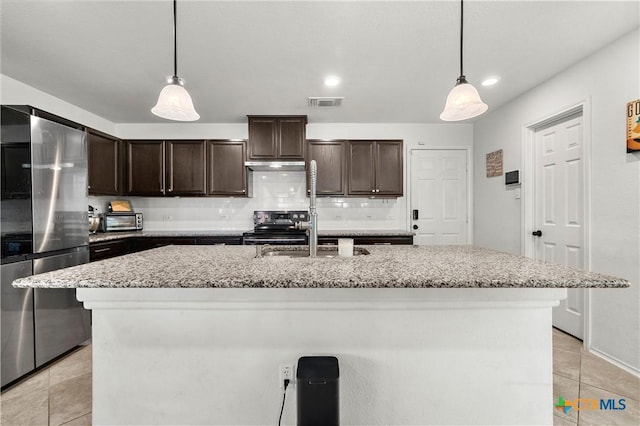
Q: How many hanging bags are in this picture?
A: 0